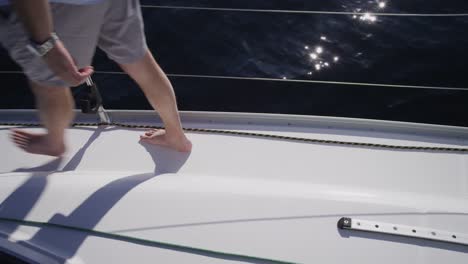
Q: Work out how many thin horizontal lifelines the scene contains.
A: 2